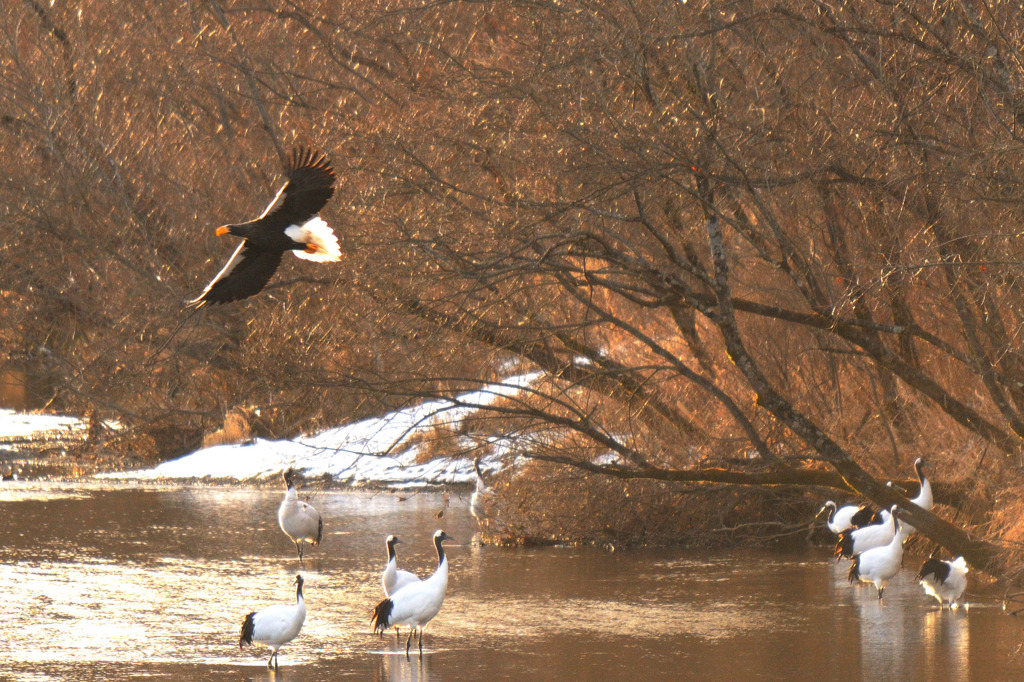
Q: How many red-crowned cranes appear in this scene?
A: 10